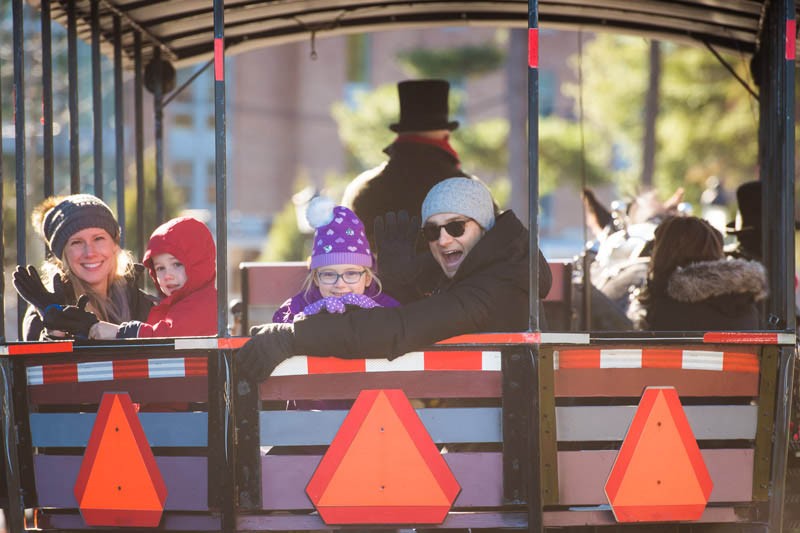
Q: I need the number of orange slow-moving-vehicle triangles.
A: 3